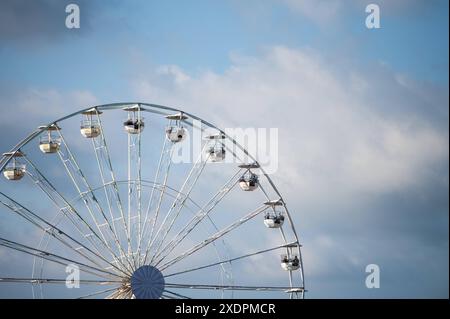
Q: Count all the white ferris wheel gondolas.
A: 9